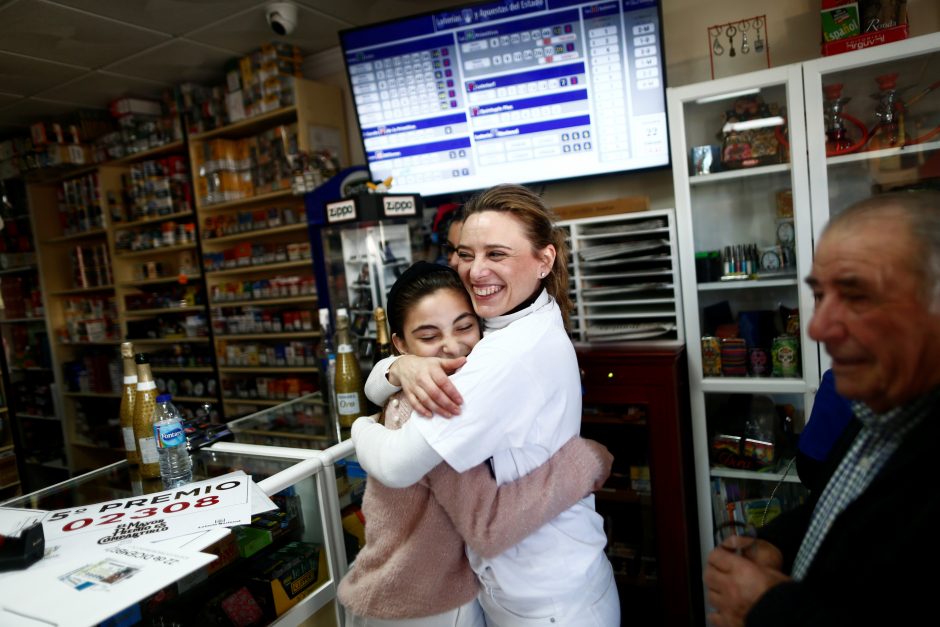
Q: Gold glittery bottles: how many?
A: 3